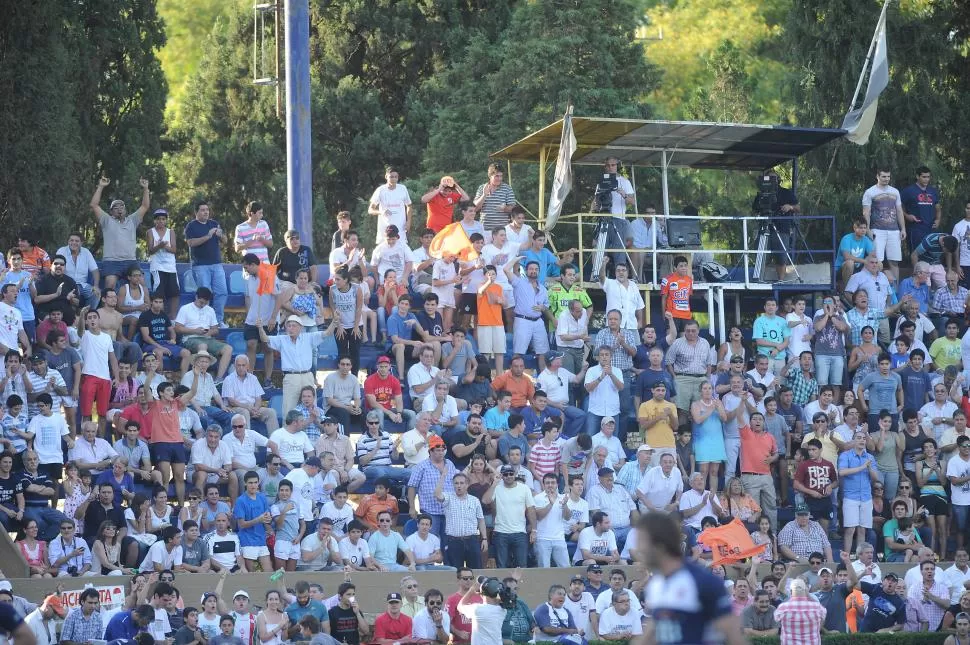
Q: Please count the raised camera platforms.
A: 1